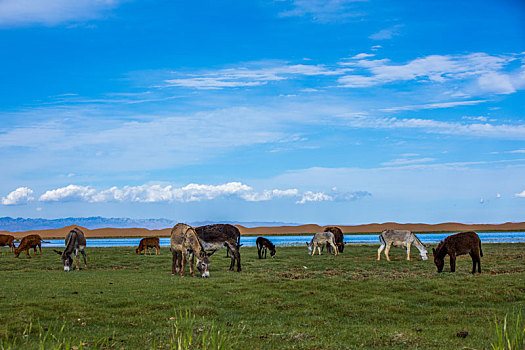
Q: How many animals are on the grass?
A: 11